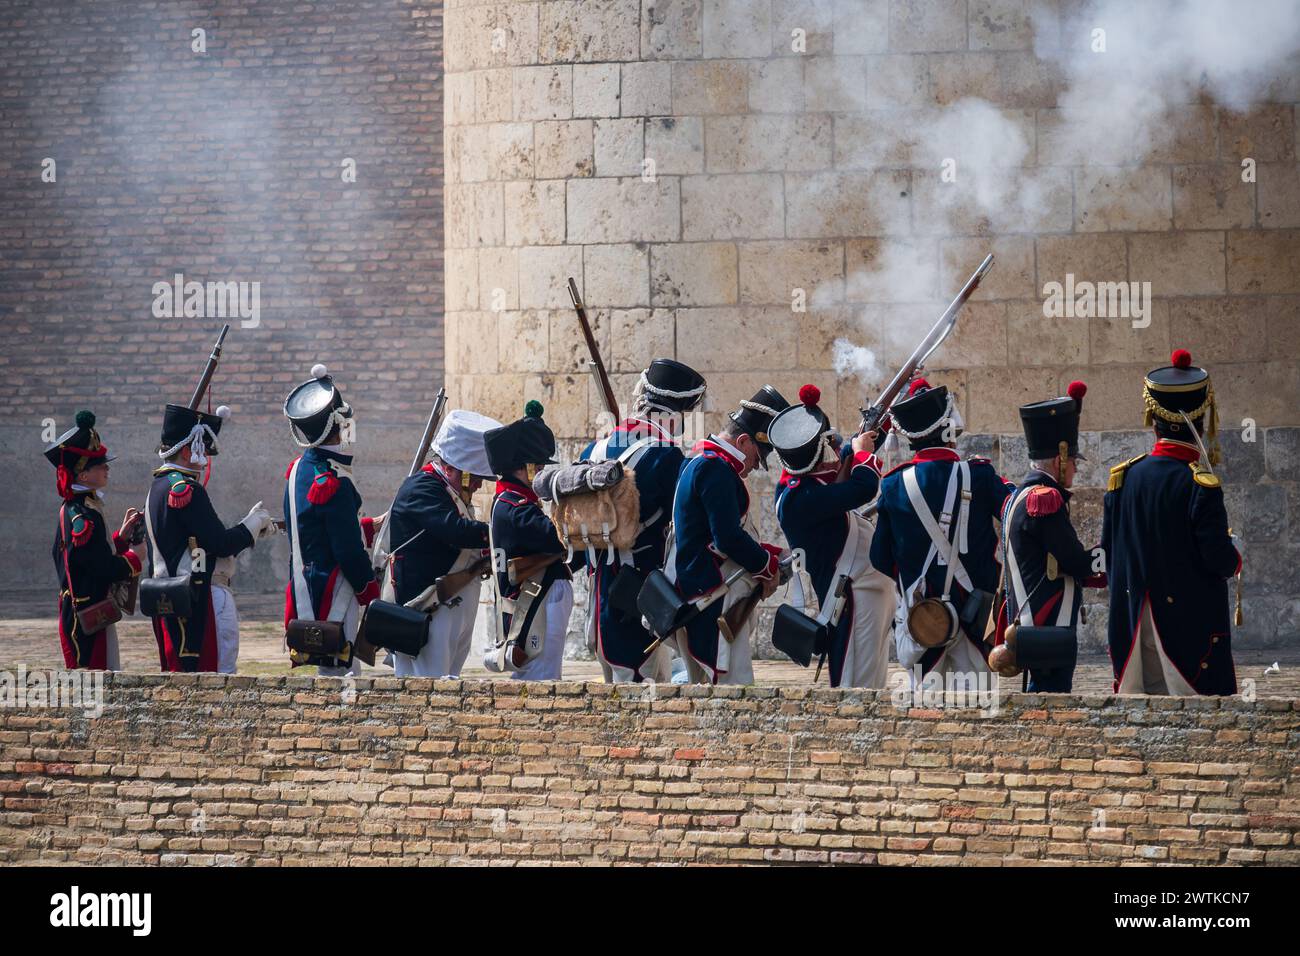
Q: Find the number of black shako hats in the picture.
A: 10